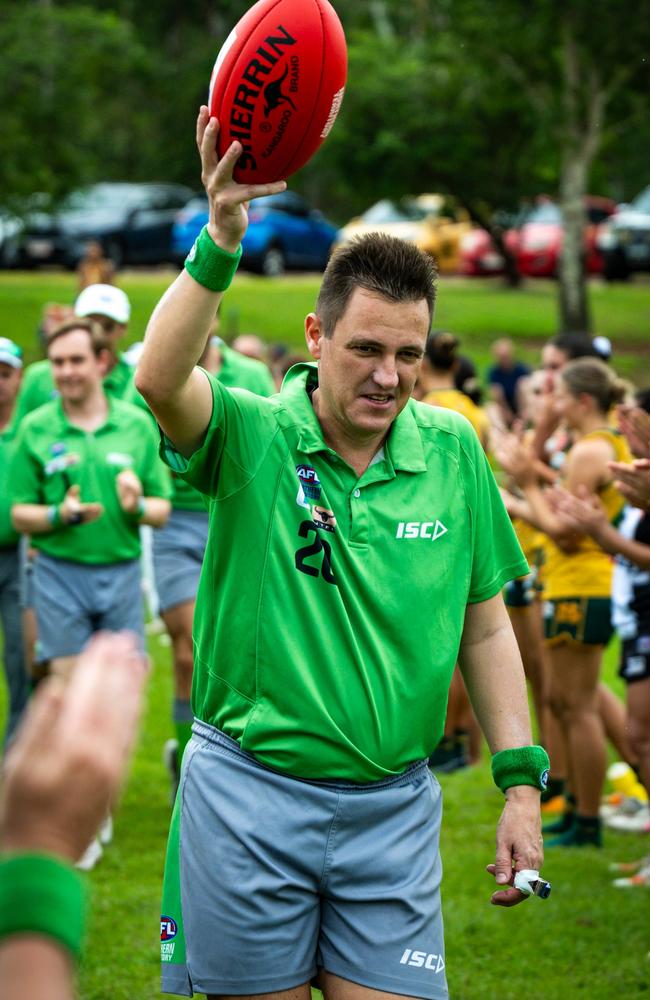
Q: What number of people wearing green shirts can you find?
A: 5